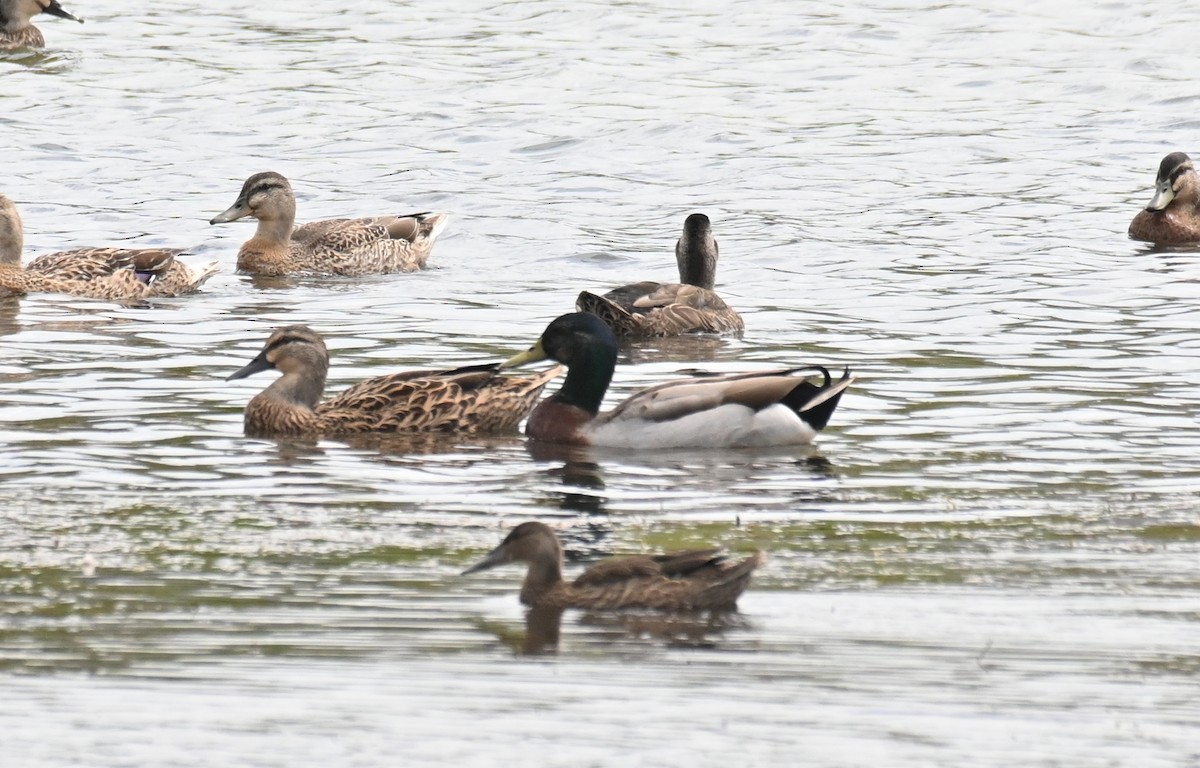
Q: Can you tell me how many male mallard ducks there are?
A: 1